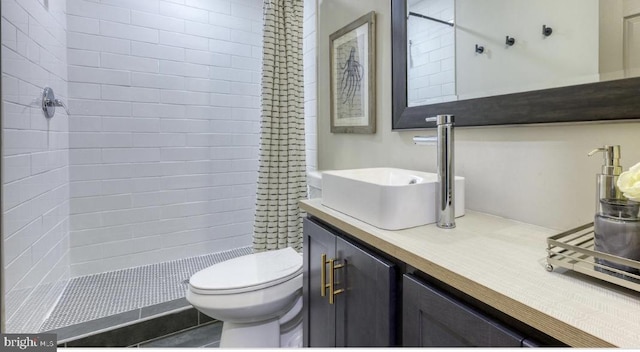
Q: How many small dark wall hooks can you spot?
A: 3